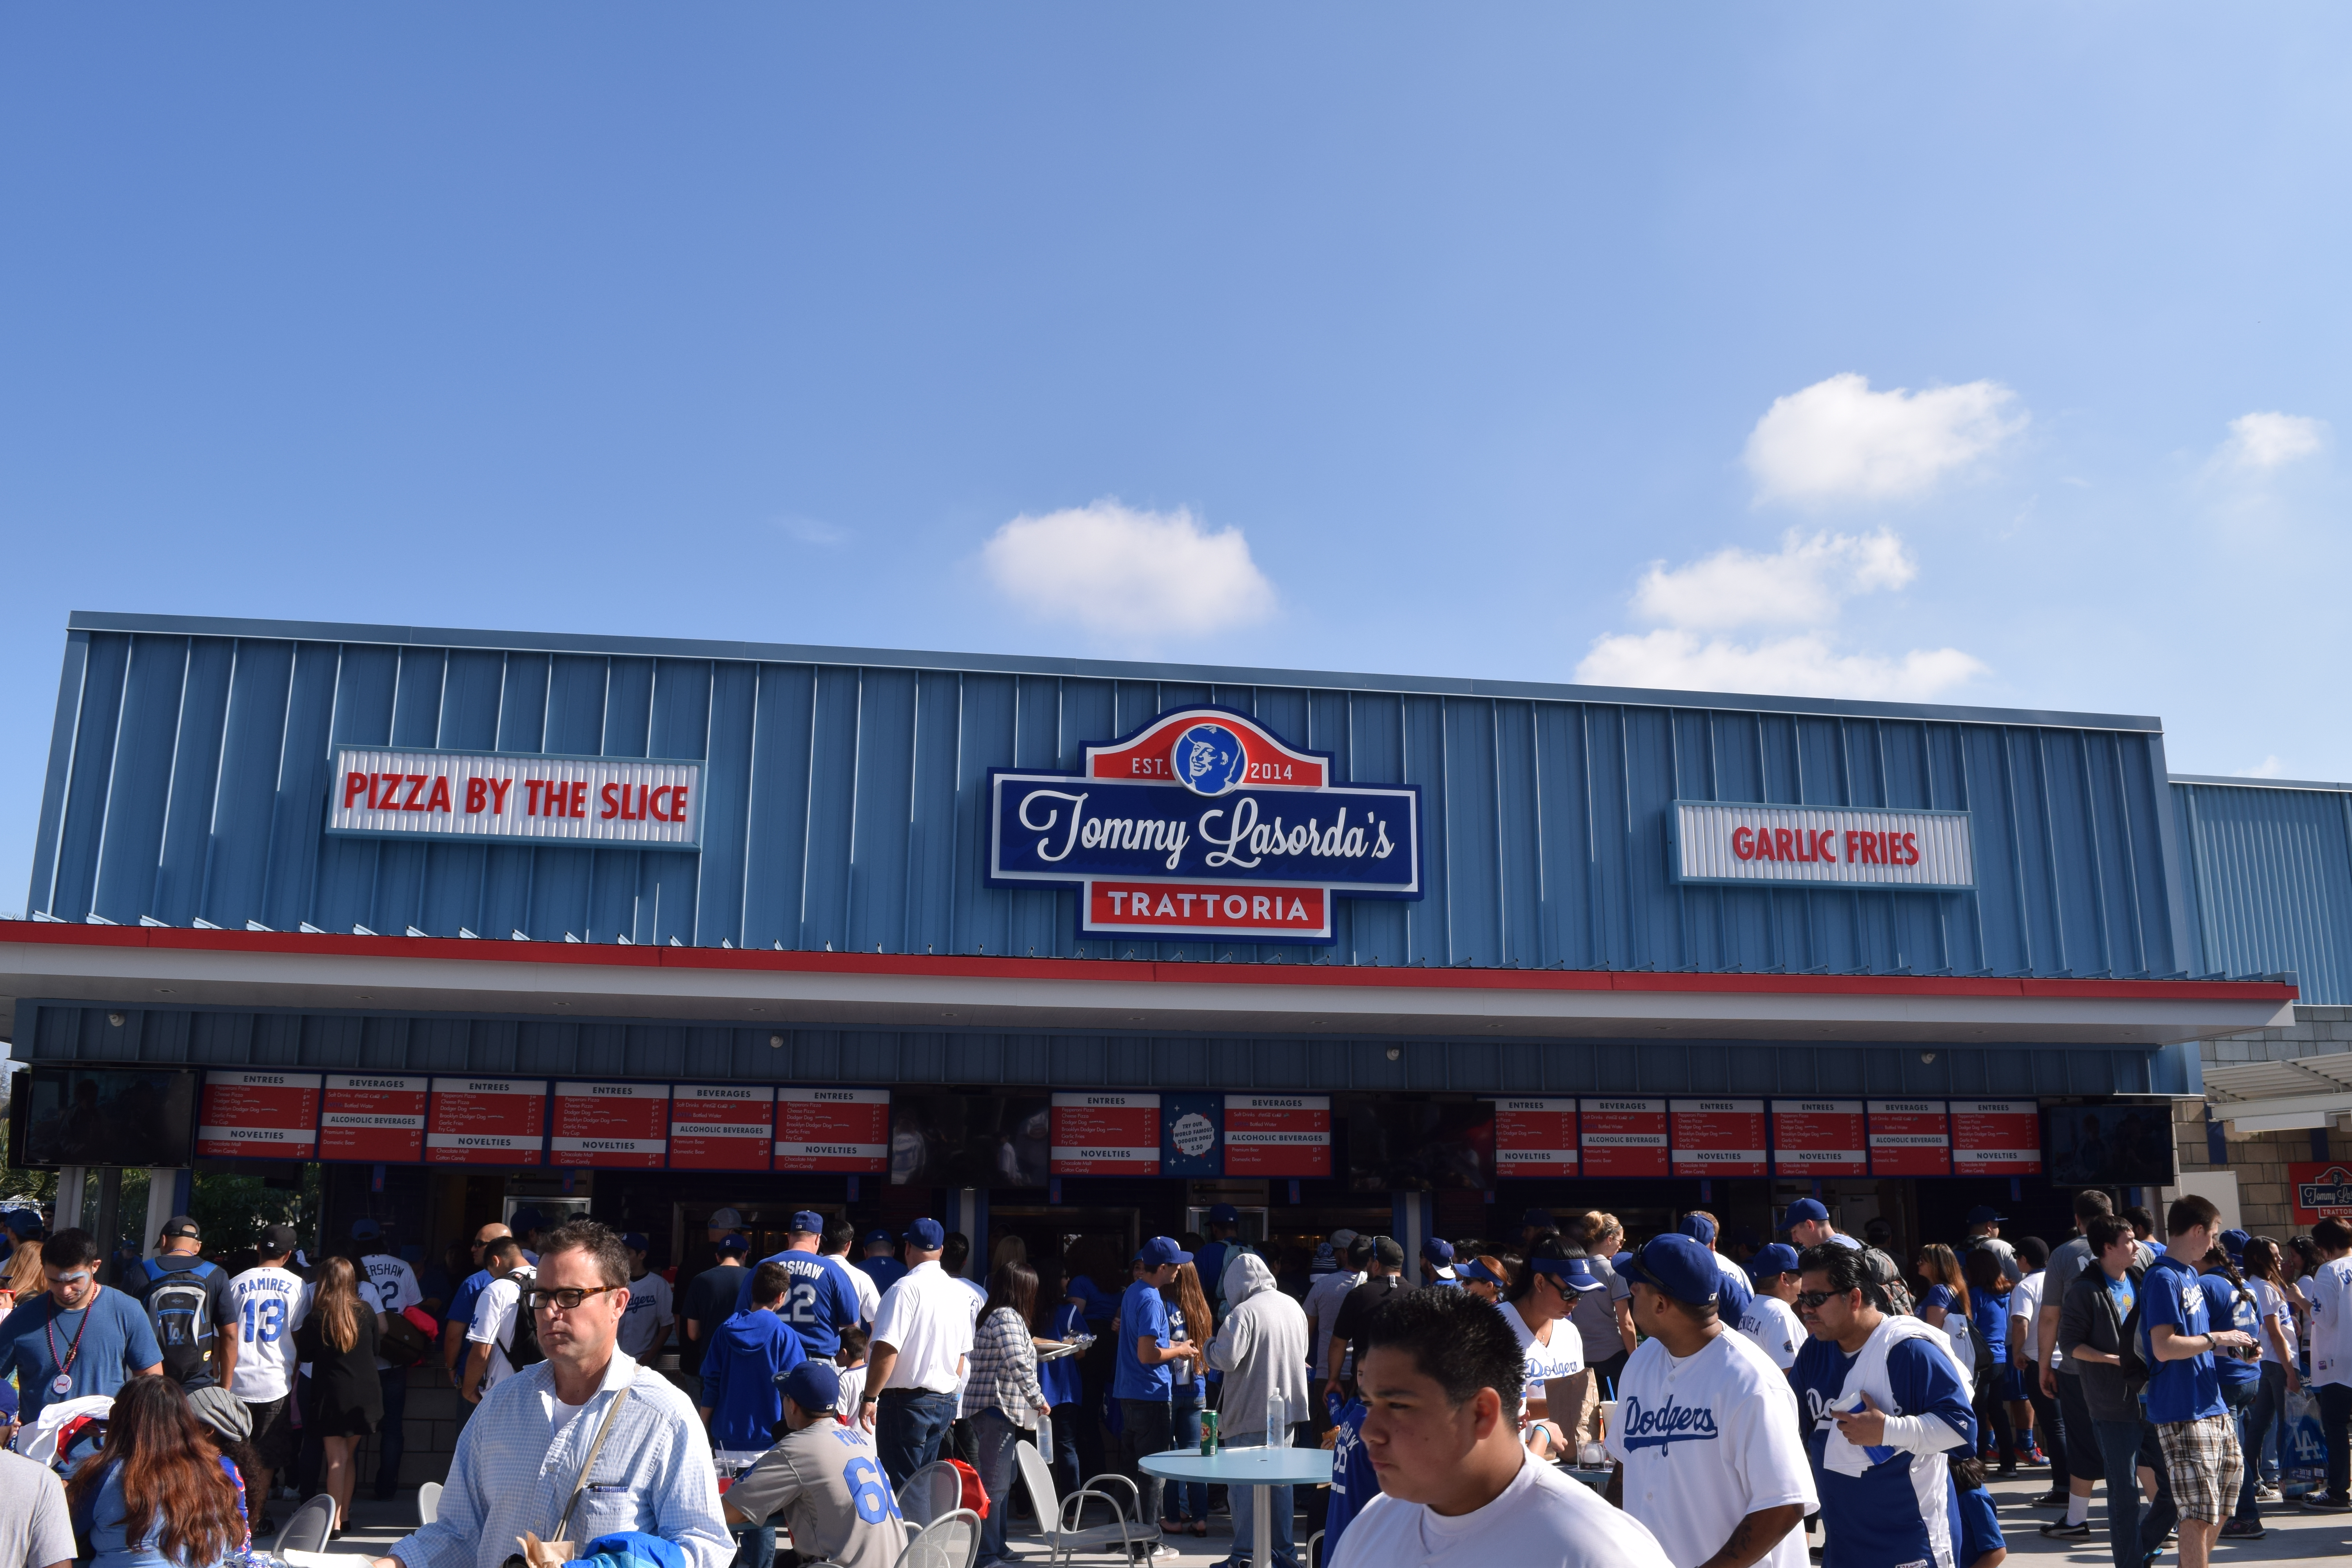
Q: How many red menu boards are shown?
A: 14